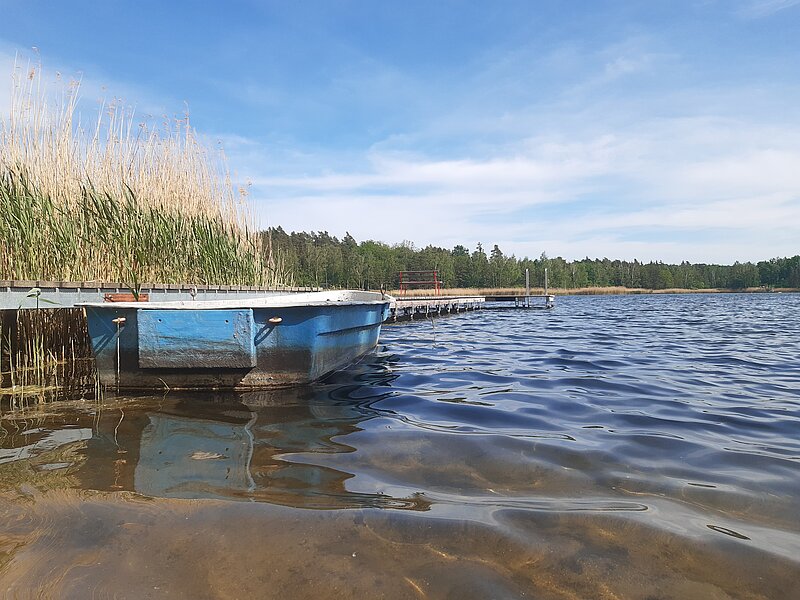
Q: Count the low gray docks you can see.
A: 1